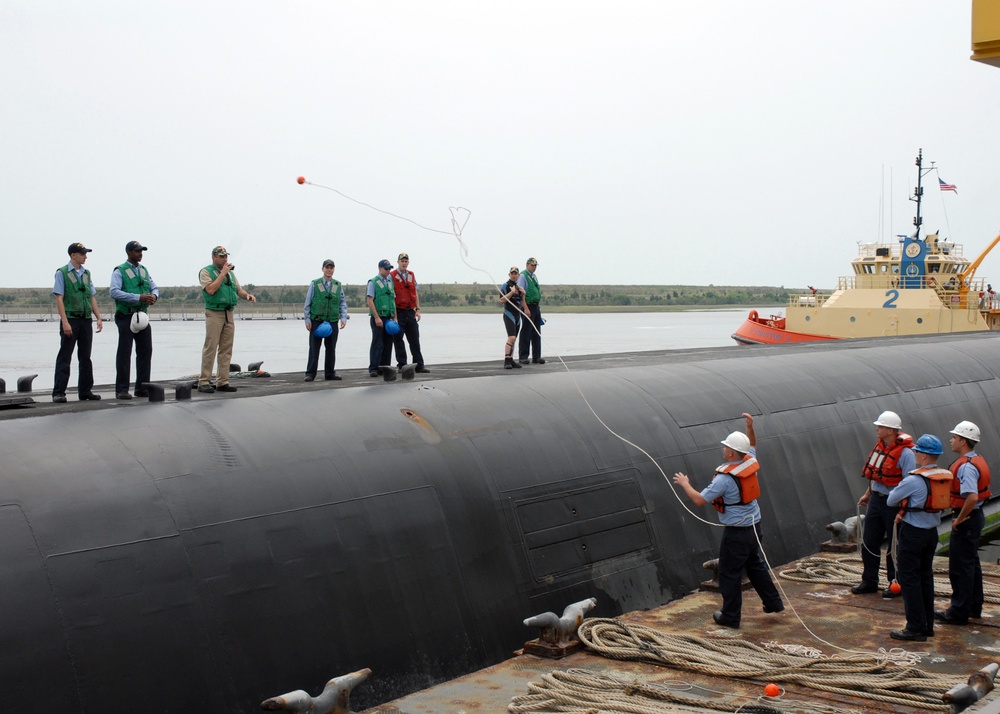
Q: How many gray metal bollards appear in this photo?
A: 5